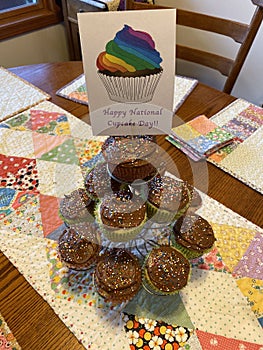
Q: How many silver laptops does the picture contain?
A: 0